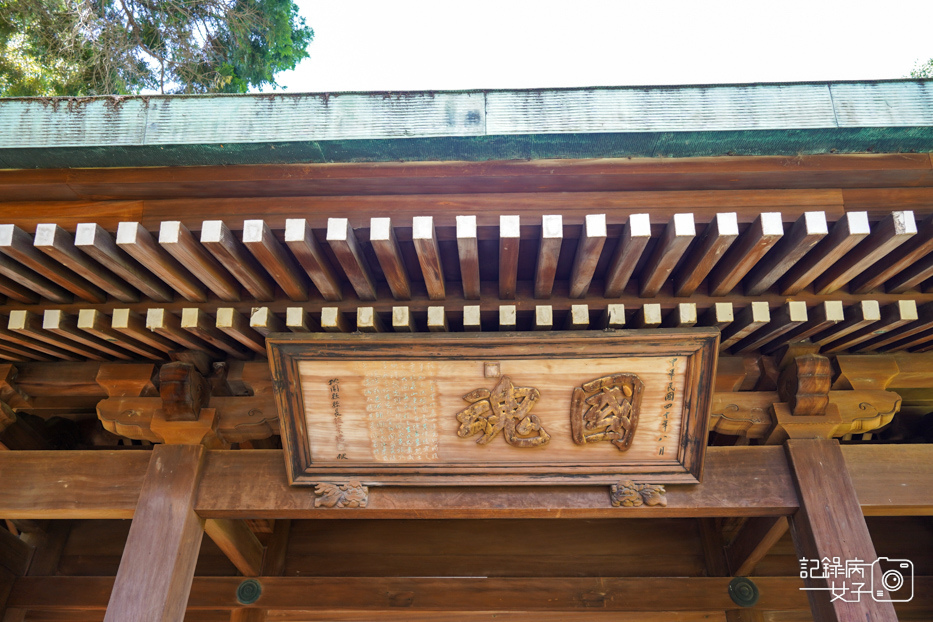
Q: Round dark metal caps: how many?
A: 2